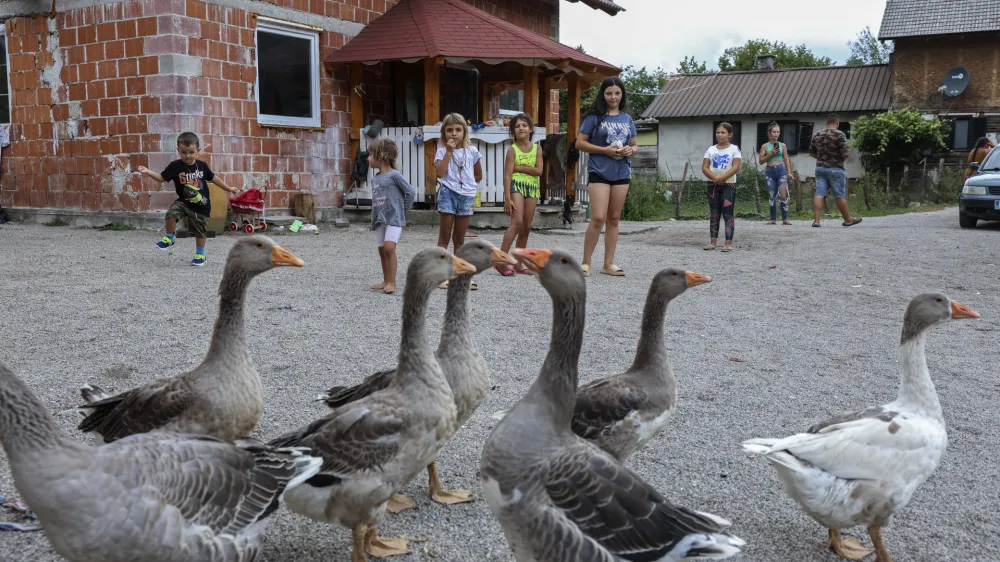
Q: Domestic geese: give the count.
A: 7